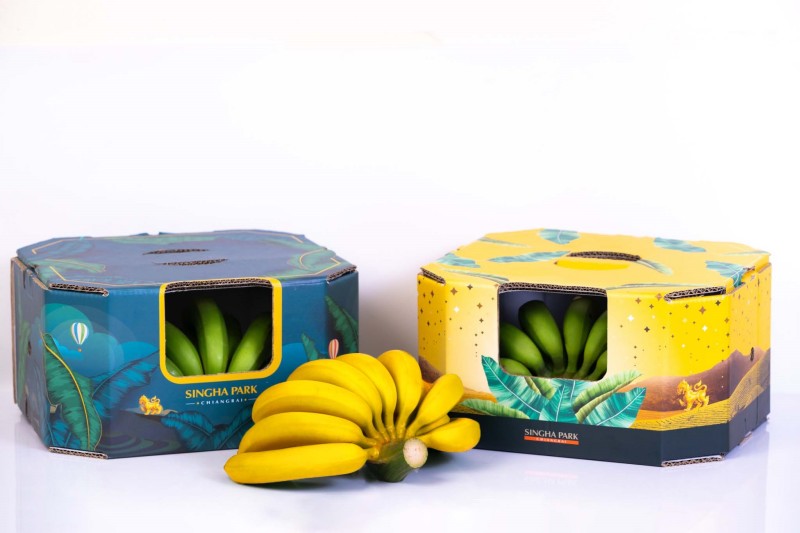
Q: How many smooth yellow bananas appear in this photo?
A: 9